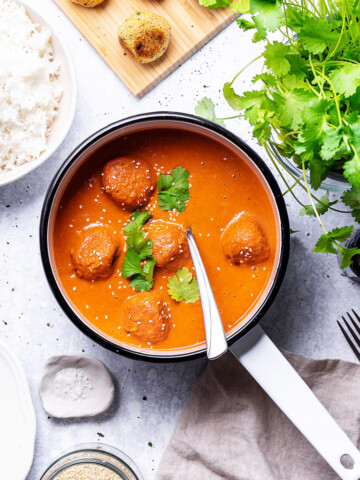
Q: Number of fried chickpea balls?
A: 7